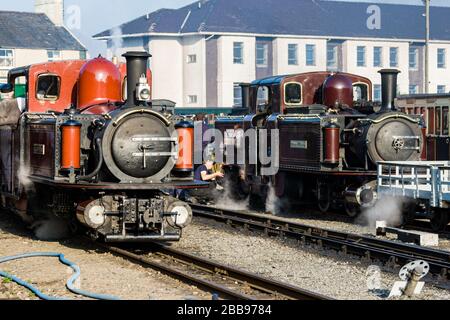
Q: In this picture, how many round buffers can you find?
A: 3